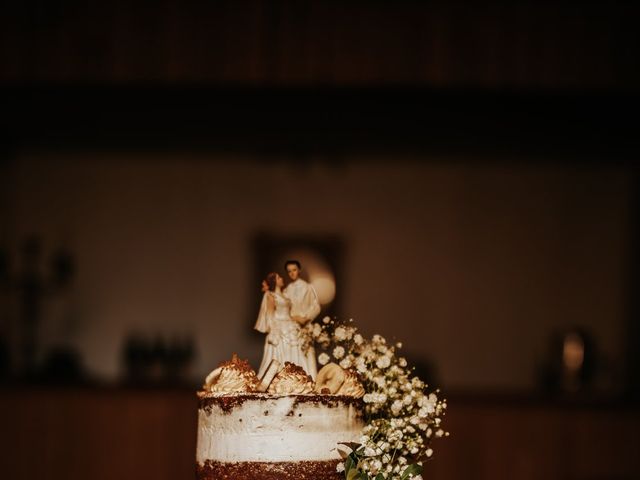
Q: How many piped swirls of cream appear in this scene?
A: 3